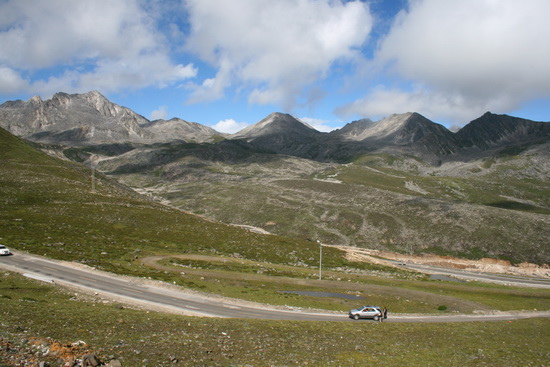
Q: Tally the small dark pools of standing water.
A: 2